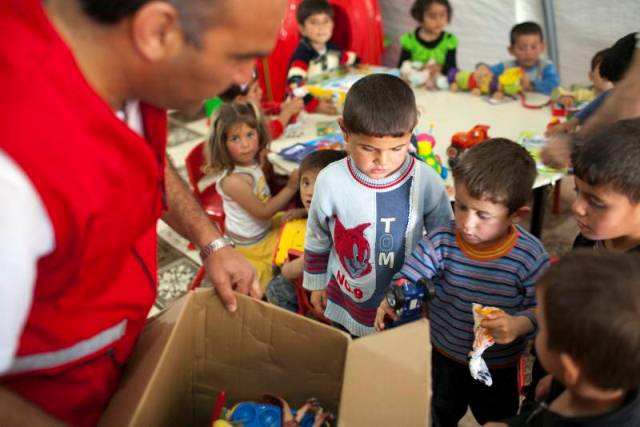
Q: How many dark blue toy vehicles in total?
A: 1